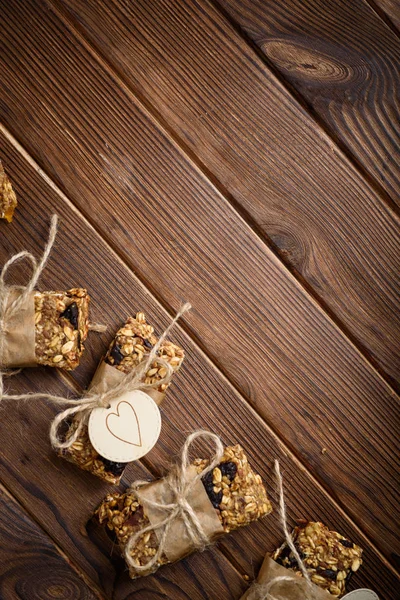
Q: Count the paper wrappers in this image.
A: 4